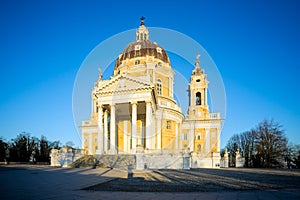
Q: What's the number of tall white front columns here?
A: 4